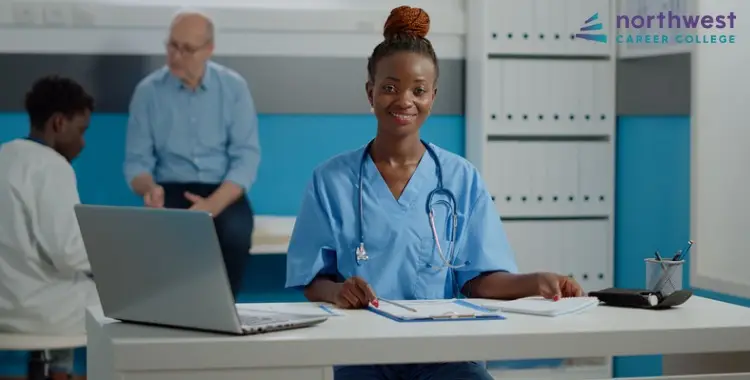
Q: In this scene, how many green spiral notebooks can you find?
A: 0